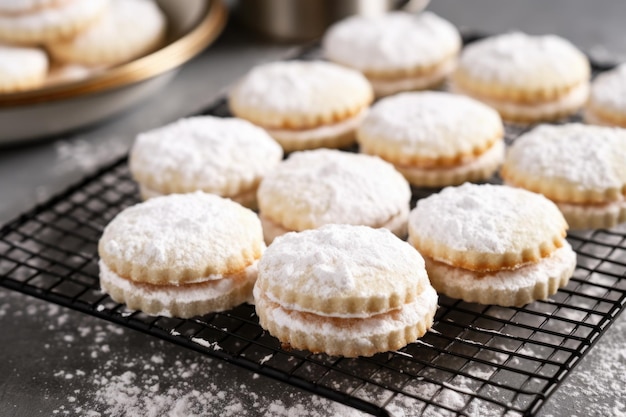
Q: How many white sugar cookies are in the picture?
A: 14